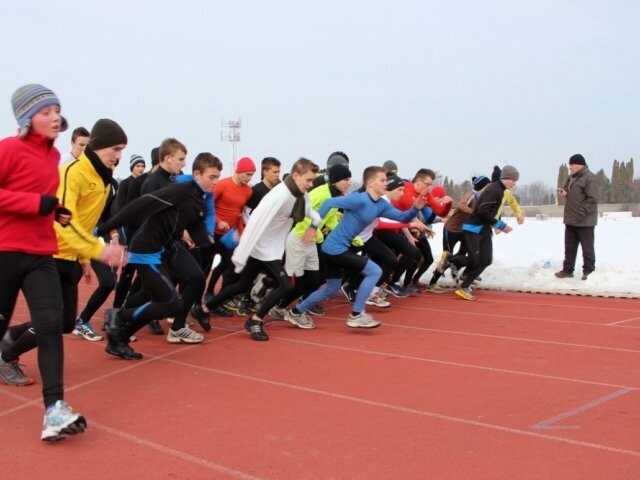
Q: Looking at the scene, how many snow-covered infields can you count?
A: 1